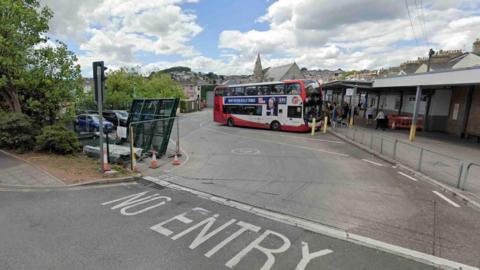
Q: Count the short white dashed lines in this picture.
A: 3